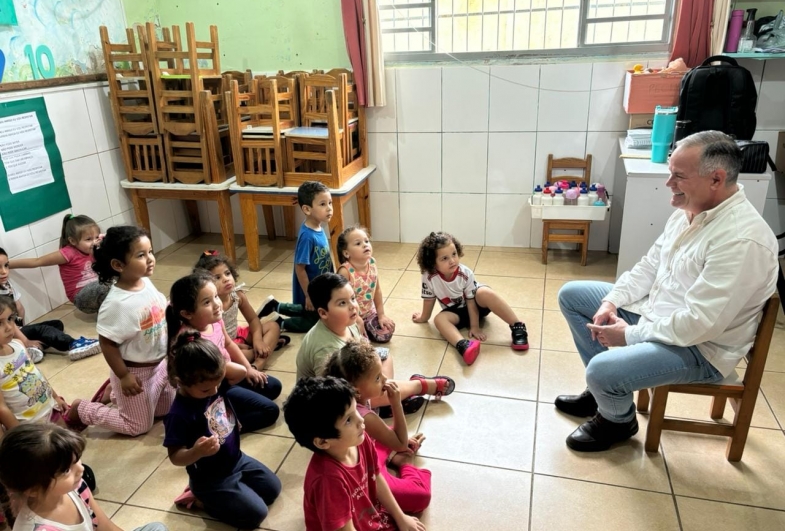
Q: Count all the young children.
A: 14